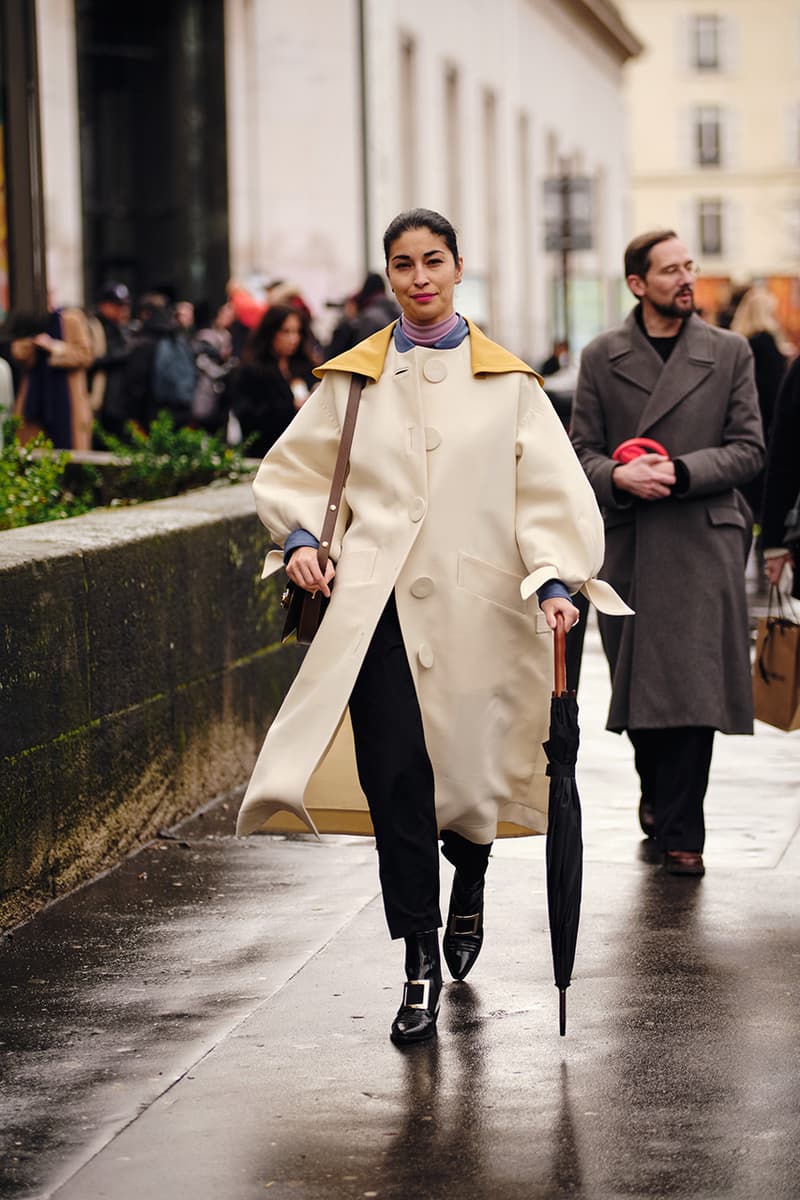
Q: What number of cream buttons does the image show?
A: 5